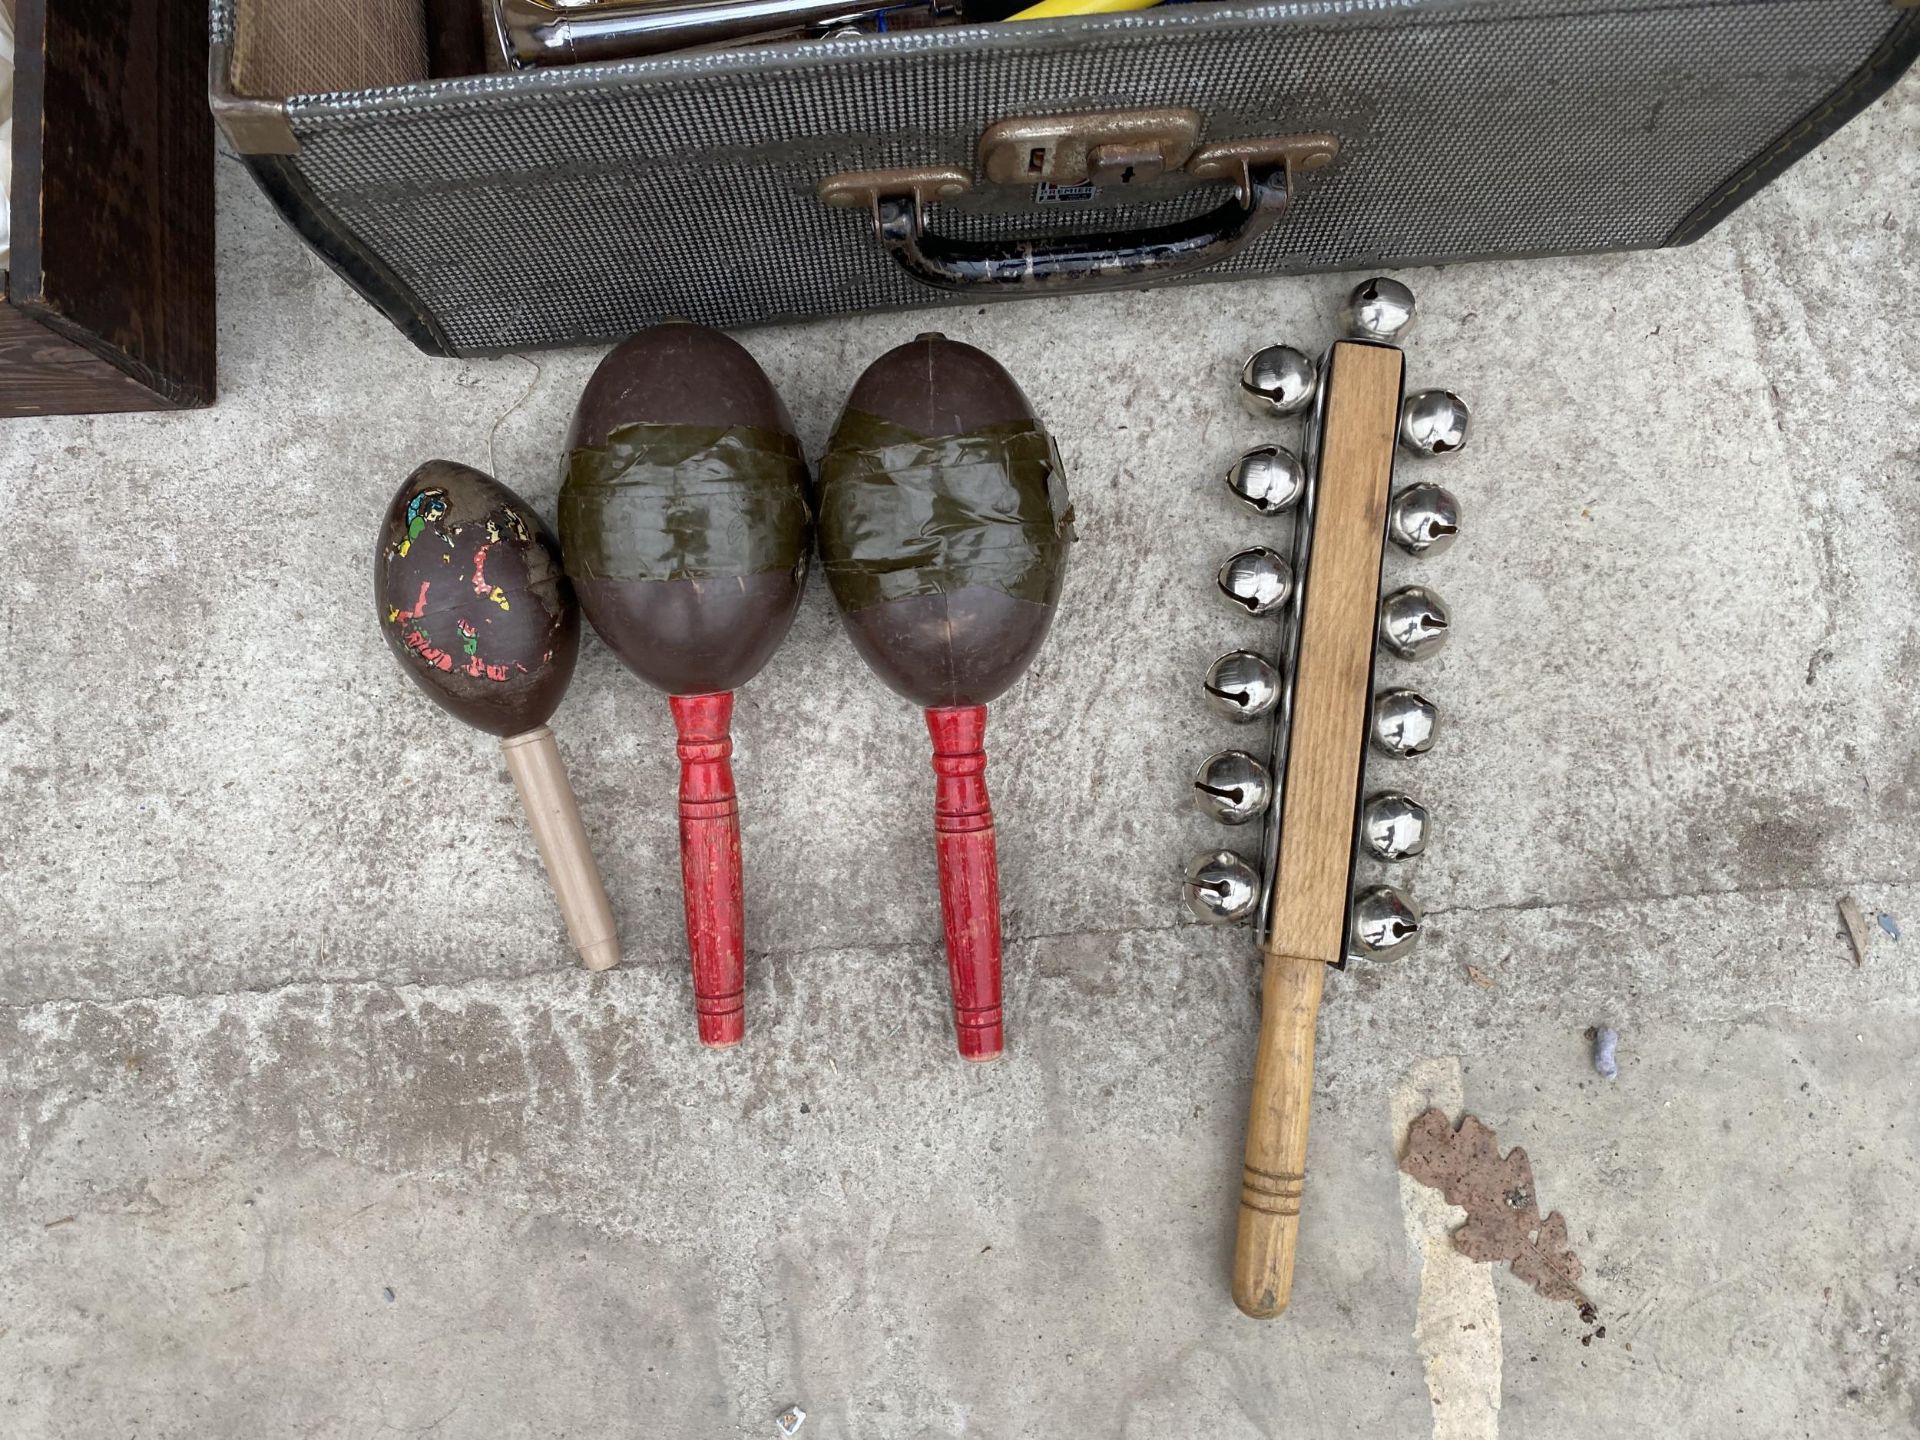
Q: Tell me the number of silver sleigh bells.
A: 13